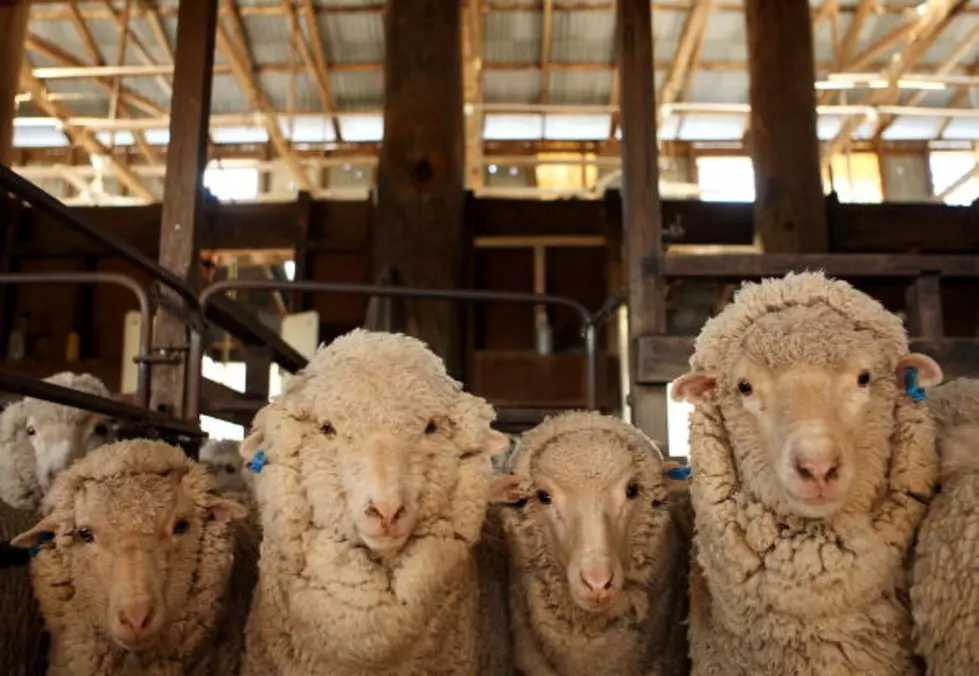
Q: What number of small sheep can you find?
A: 2